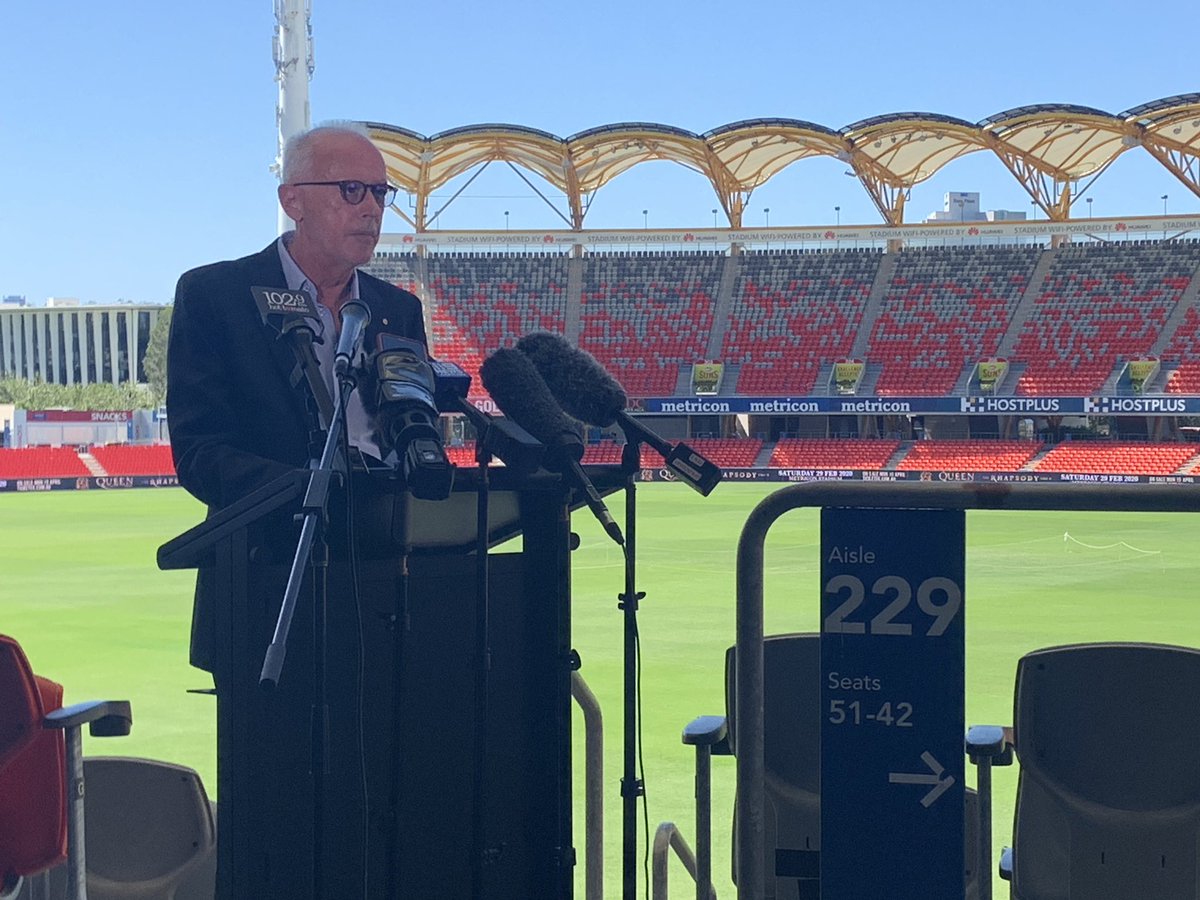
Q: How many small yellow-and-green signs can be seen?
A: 4